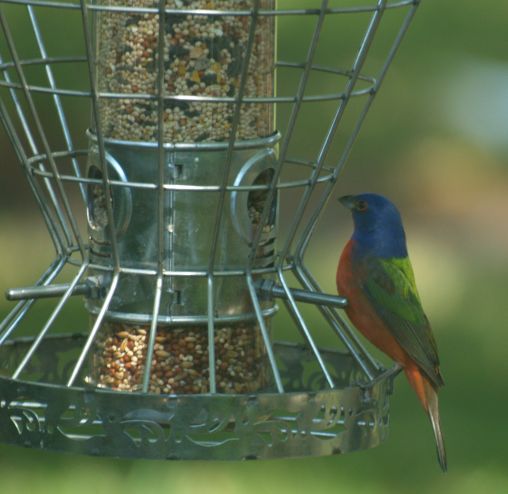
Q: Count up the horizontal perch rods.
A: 2